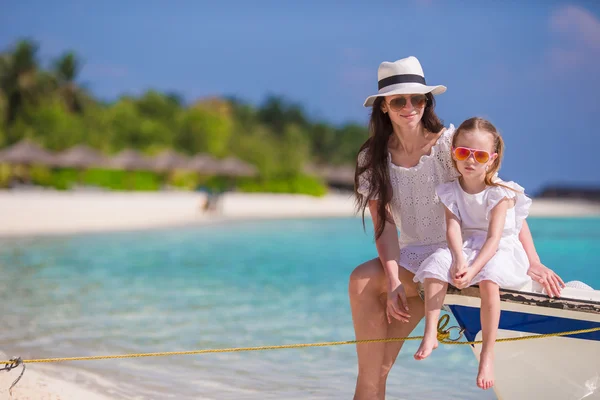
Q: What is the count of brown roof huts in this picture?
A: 6